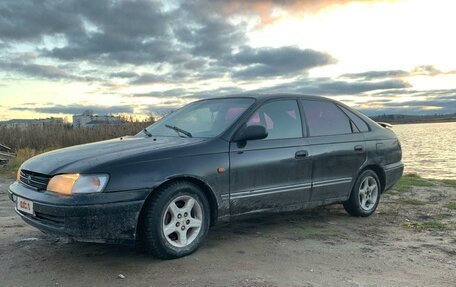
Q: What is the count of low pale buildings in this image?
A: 2